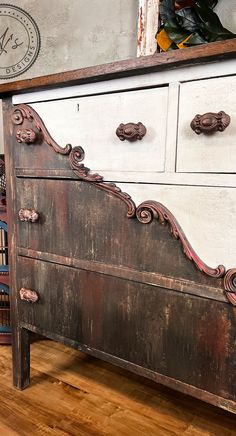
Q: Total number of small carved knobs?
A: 5